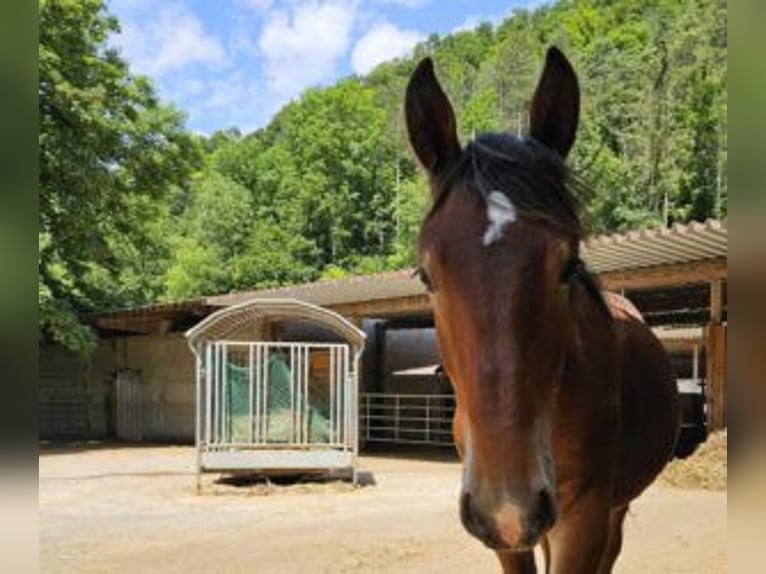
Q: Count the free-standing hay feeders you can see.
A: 1